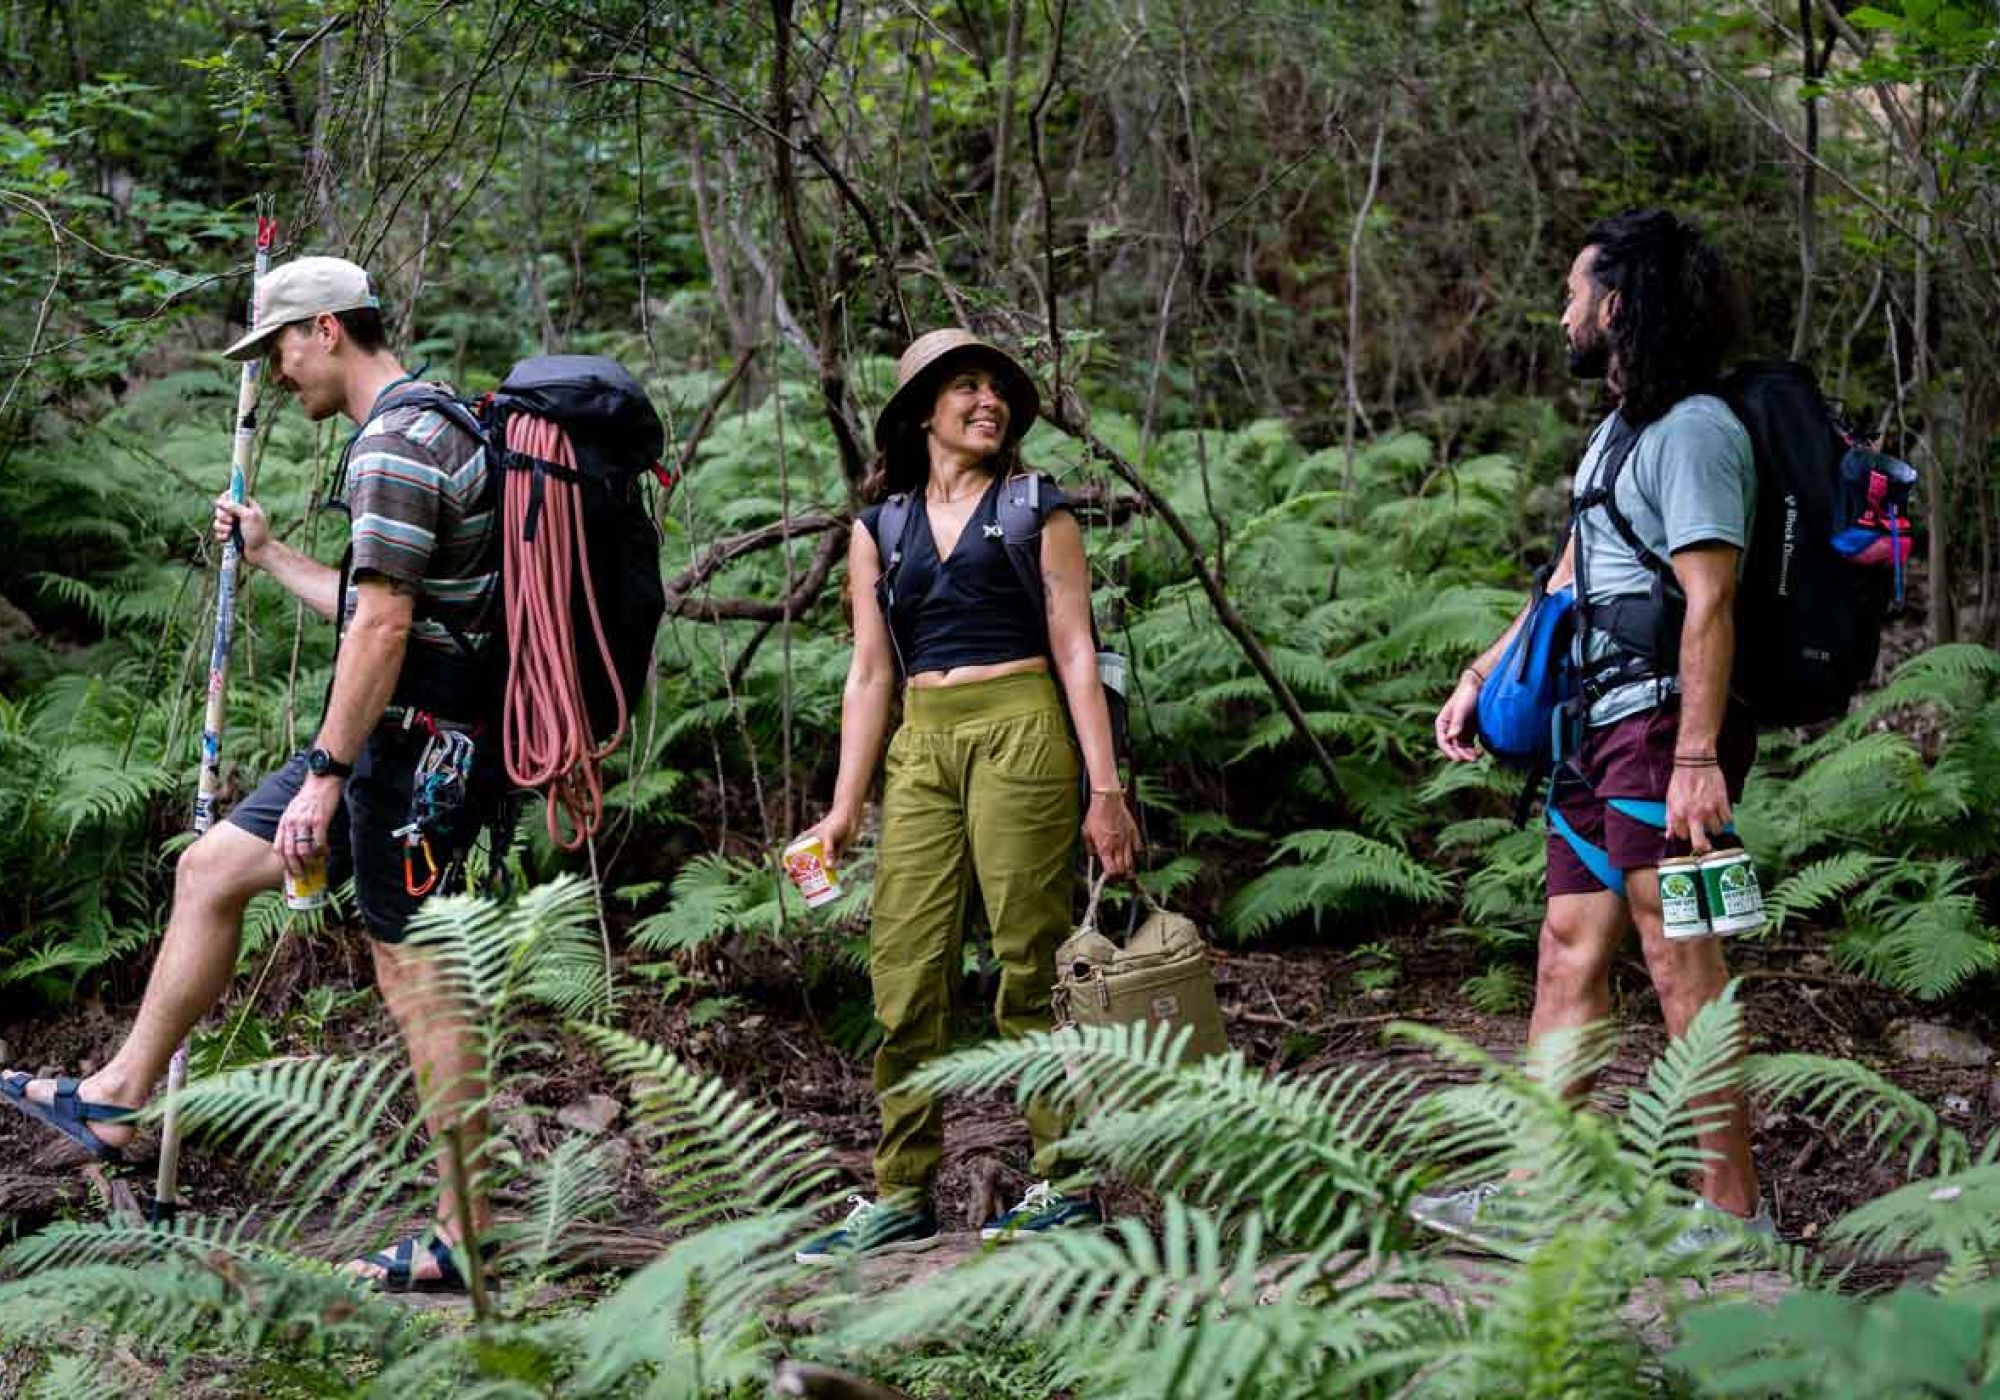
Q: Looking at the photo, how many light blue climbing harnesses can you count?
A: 1